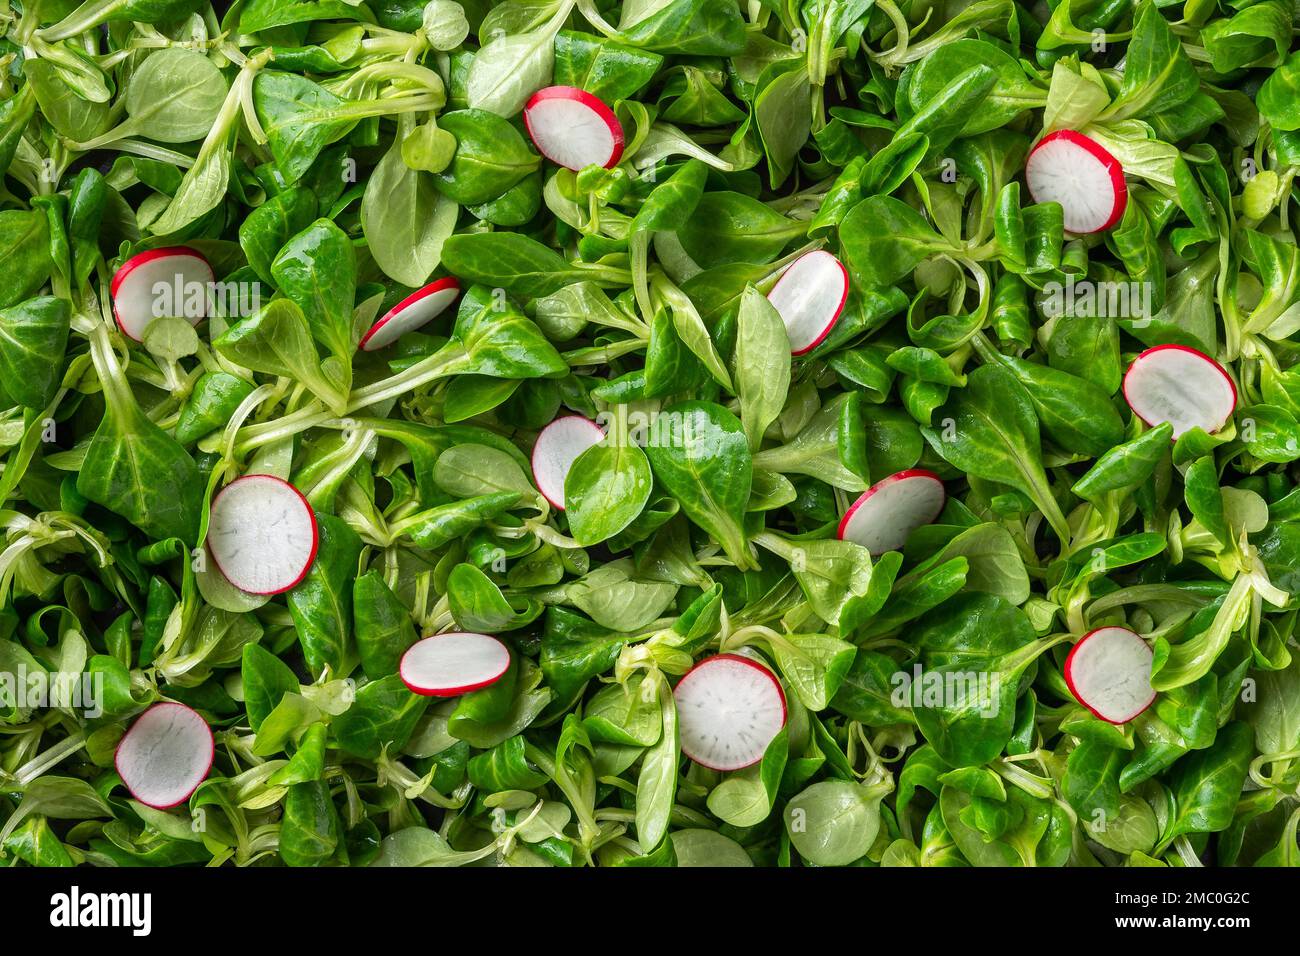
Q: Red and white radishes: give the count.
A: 13